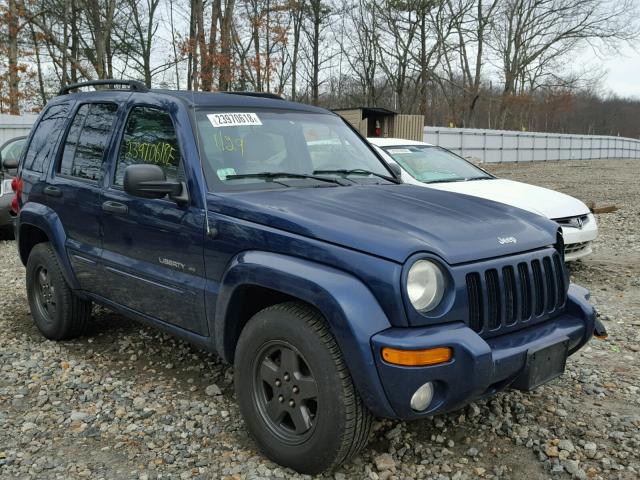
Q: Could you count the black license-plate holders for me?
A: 1